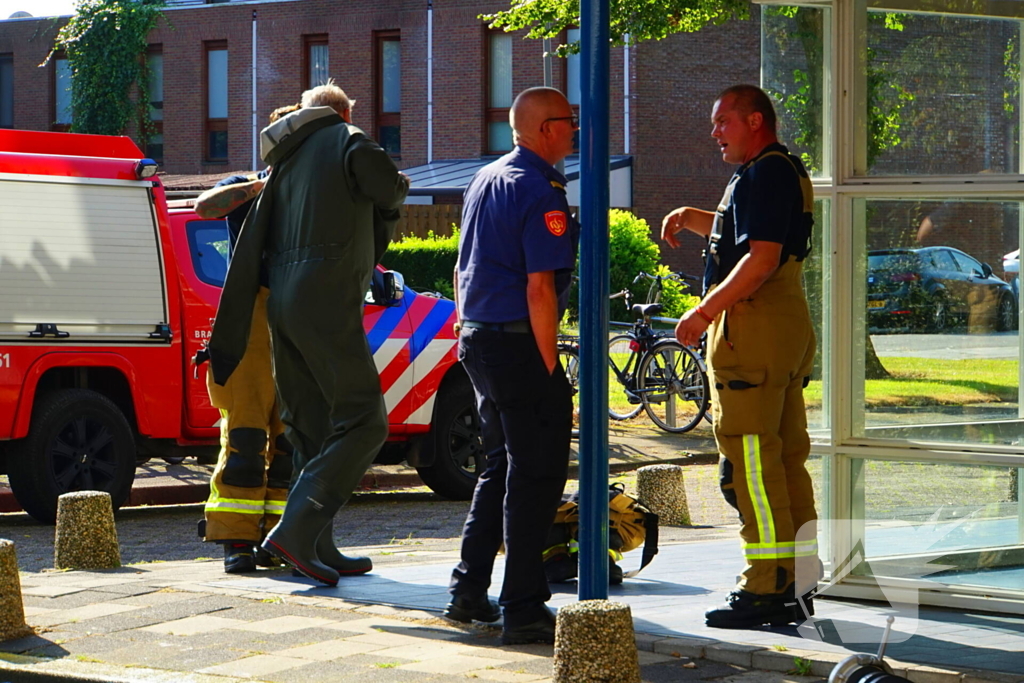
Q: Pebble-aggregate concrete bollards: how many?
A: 4